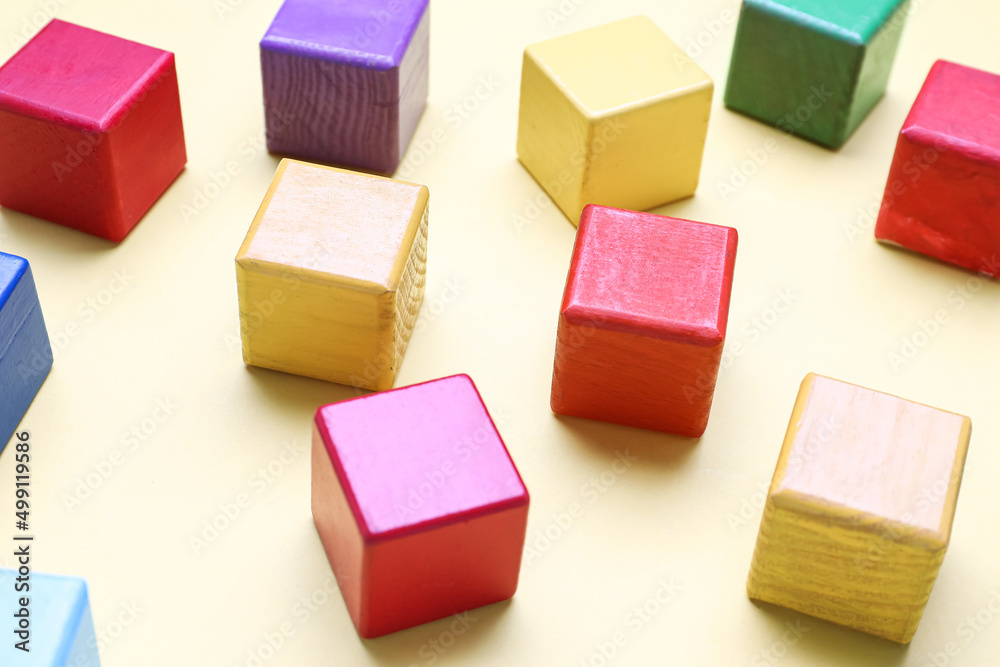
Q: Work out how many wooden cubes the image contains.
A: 11